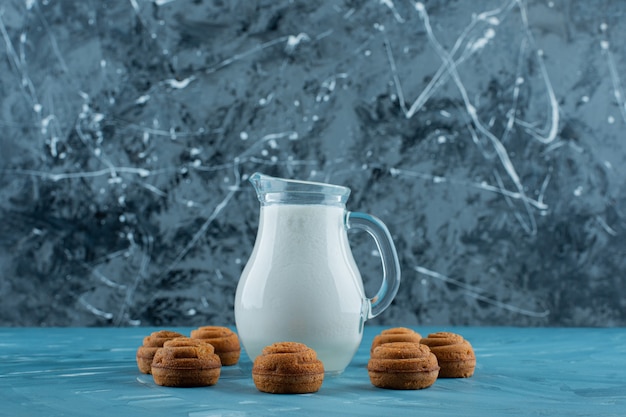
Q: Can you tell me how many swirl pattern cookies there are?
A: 7